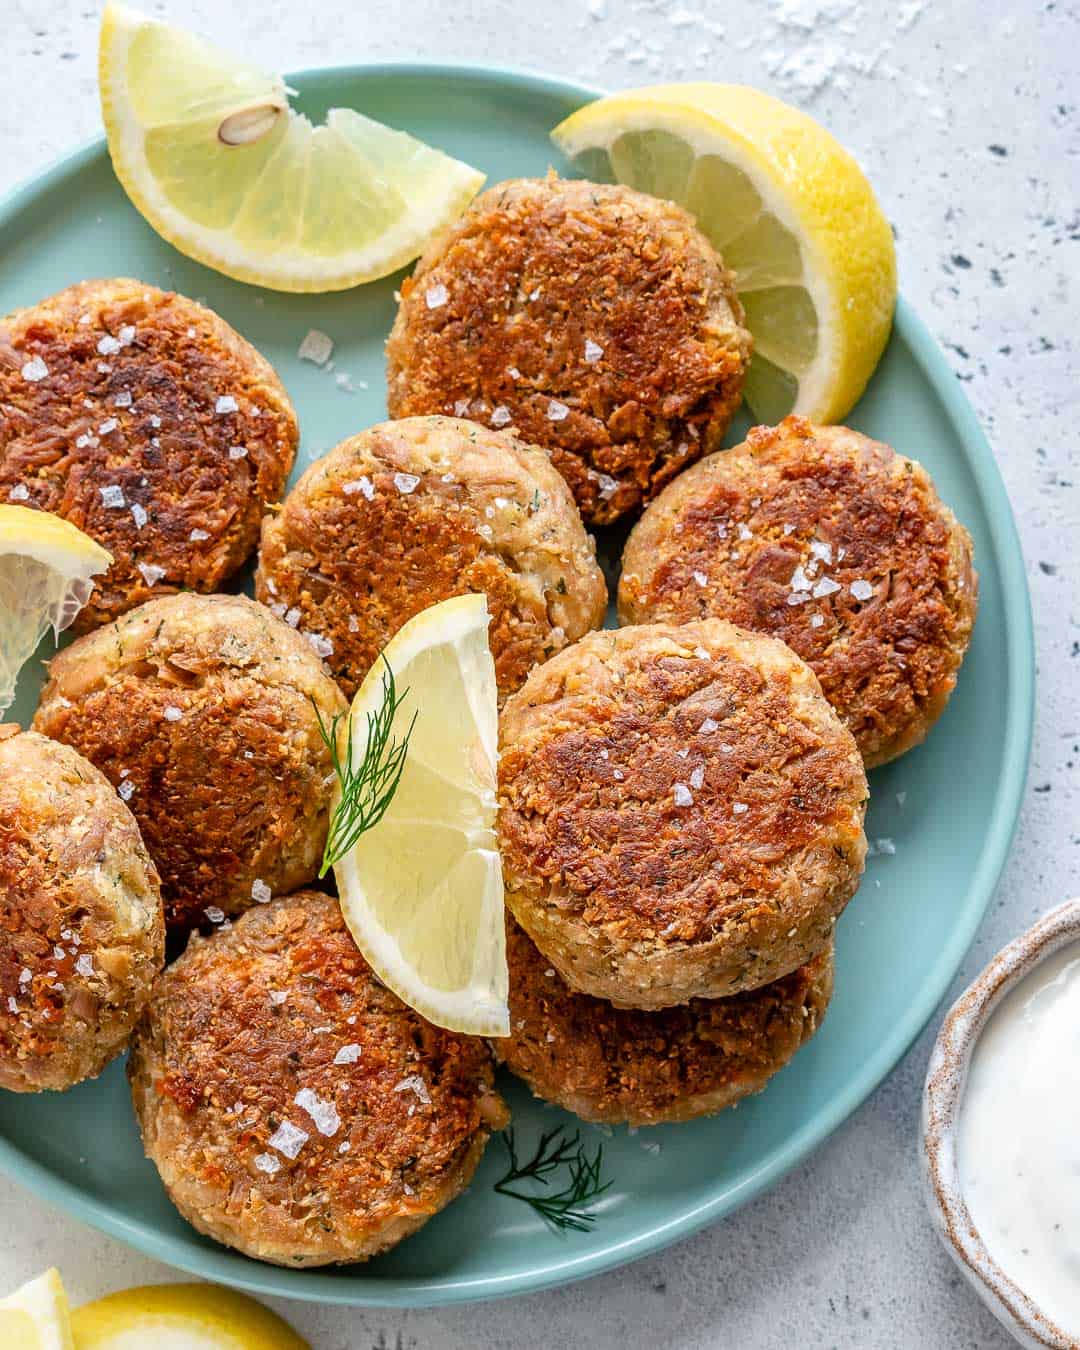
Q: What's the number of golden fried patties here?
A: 9